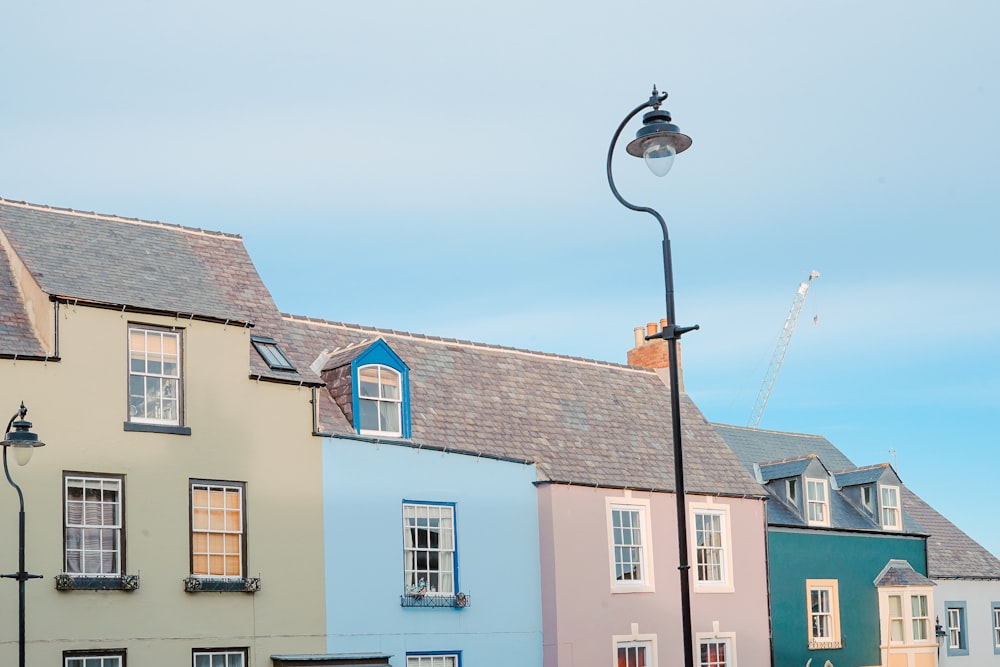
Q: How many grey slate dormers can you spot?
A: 2